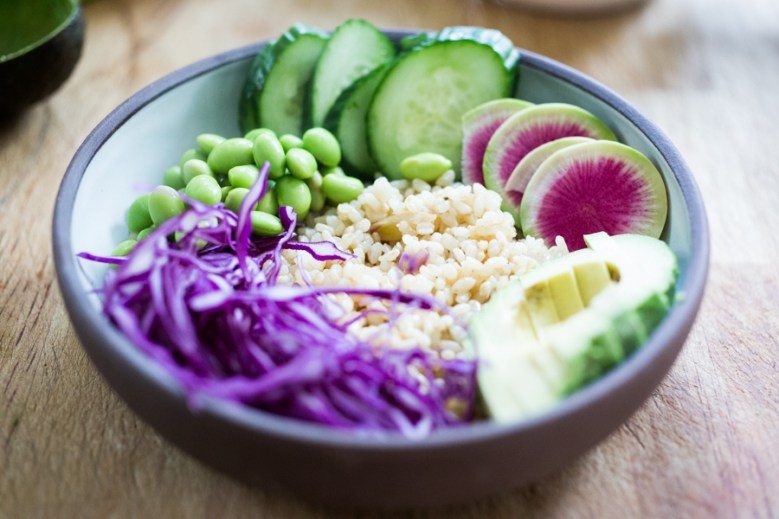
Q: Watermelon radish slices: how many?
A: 4